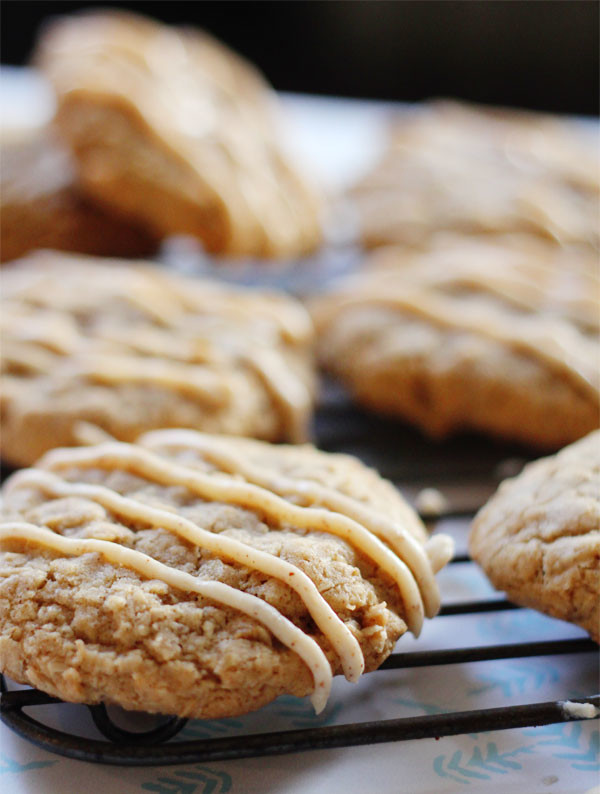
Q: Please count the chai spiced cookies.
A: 7